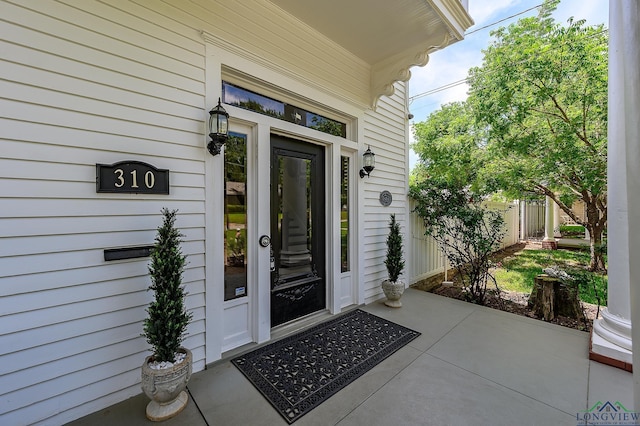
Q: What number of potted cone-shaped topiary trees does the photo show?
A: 2